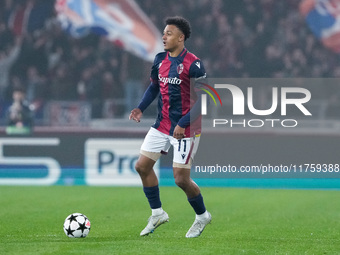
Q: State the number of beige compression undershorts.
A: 1